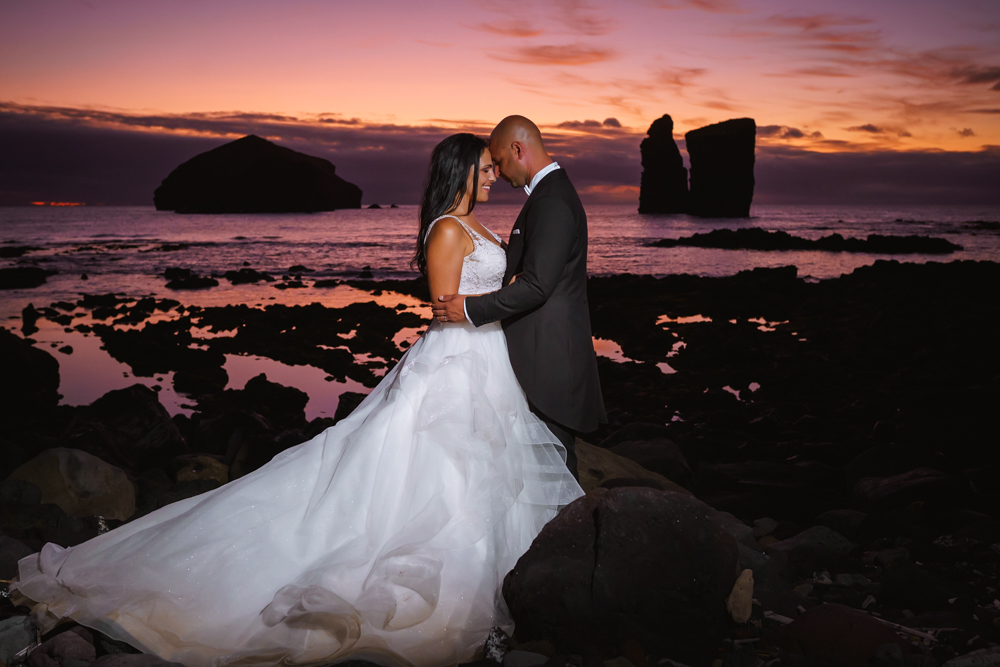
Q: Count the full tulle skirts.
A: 1